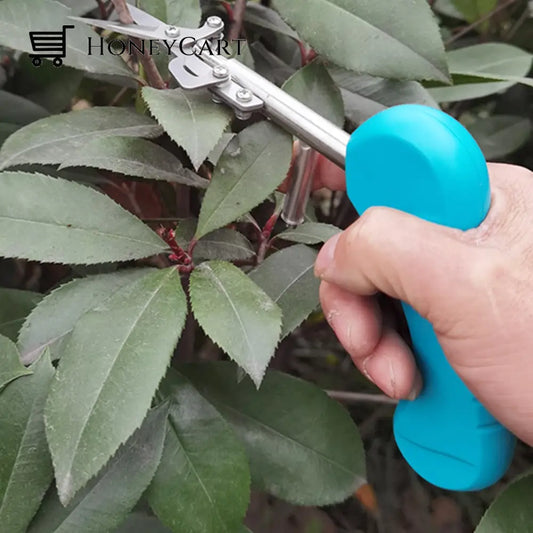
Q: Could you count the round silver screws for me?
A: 4